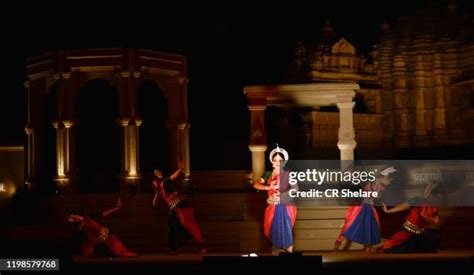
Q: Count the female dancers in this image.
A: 5